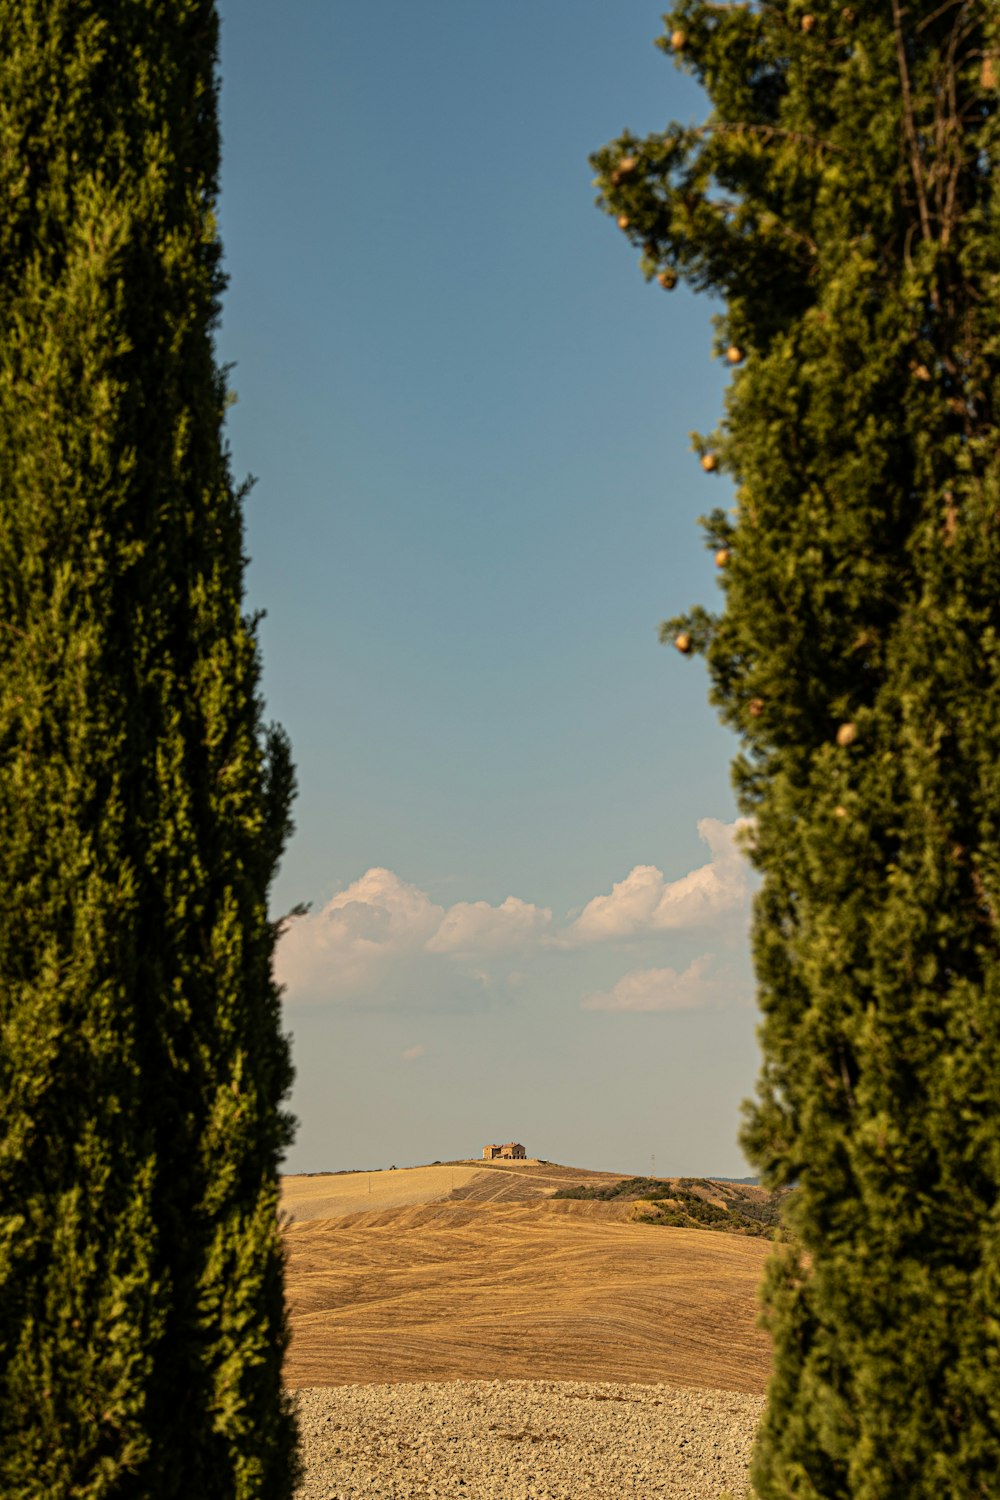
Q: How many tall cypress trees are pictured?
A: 2